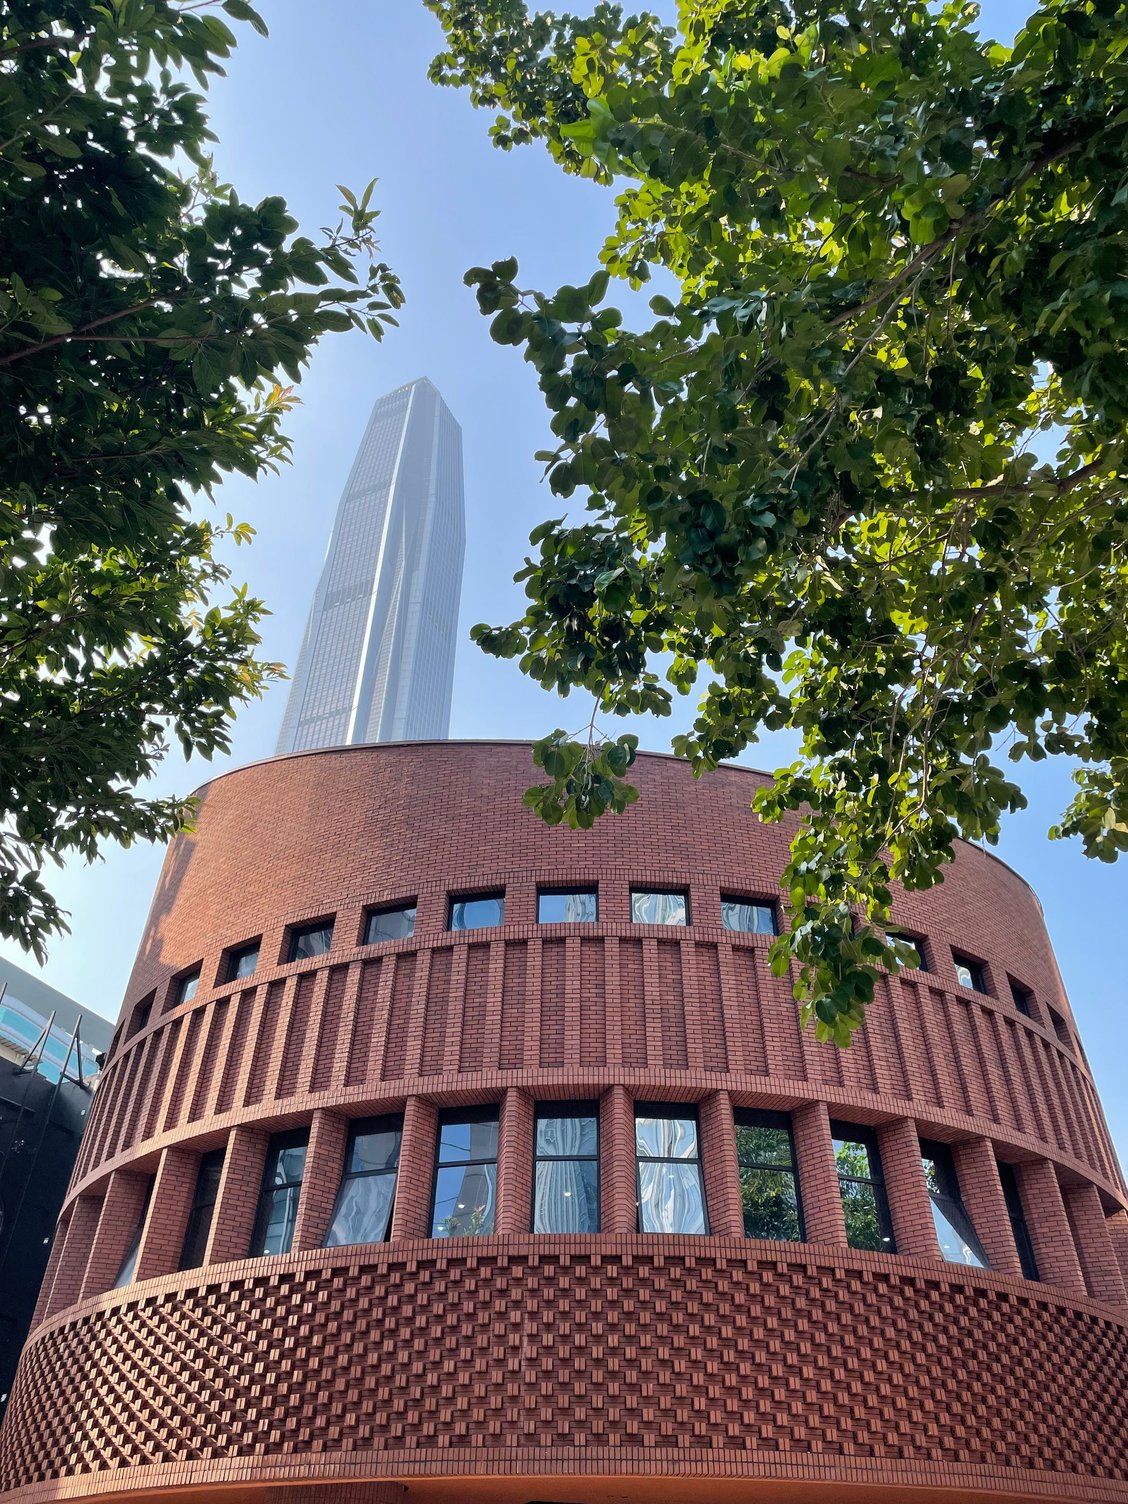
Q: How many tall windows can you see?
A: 11